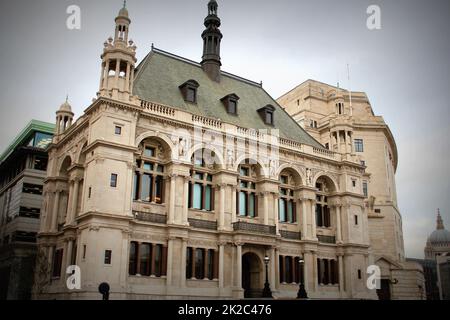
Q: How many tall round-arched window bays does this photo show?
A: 5